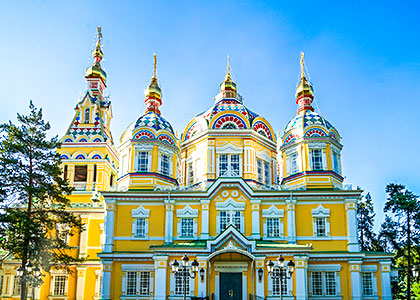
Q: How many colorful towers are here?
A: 4